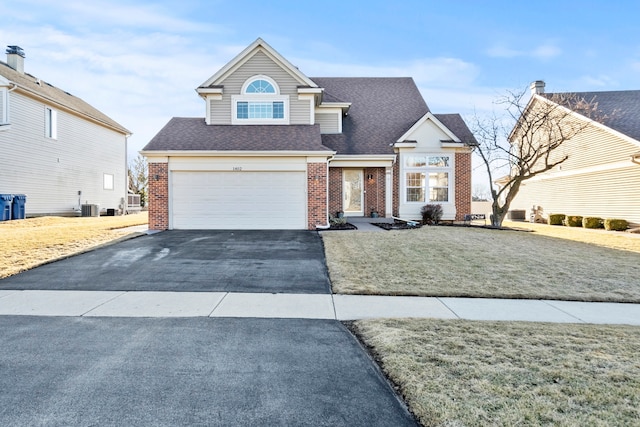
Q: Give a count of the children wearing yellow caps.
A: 0